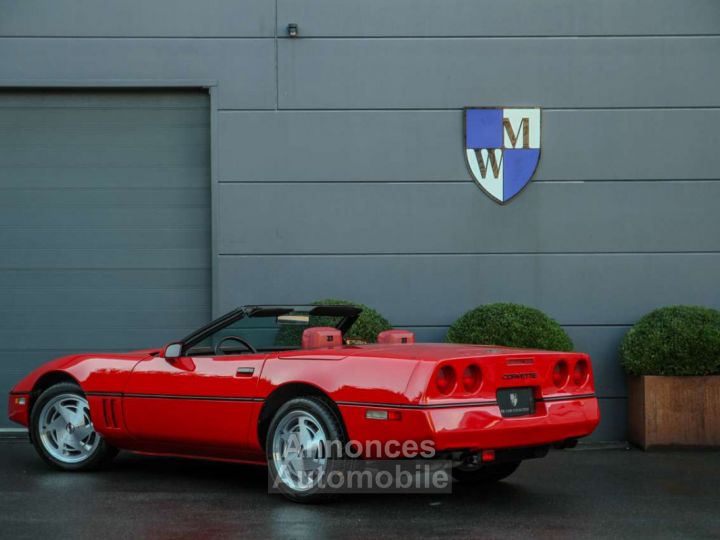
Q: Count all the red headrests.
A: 2